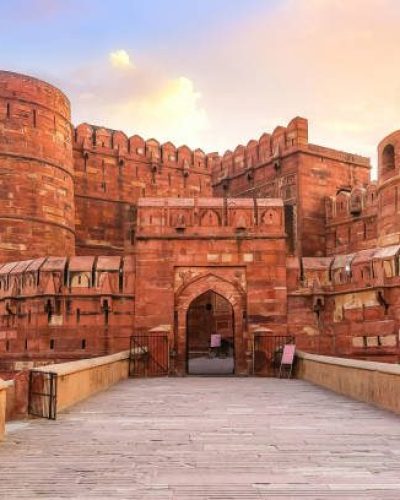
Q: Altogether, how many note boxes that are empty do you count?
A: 2